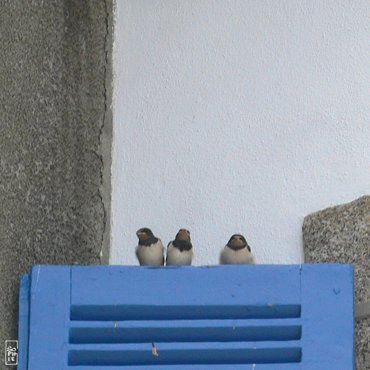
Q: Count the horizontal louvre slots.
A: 3